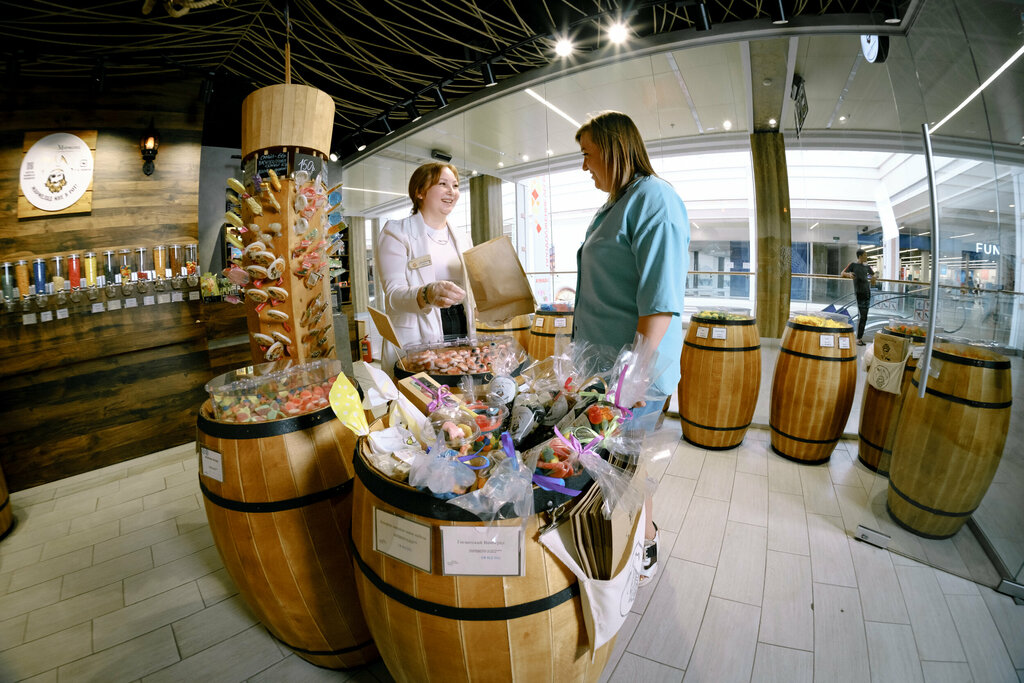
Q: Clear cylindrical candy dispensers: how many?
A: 12